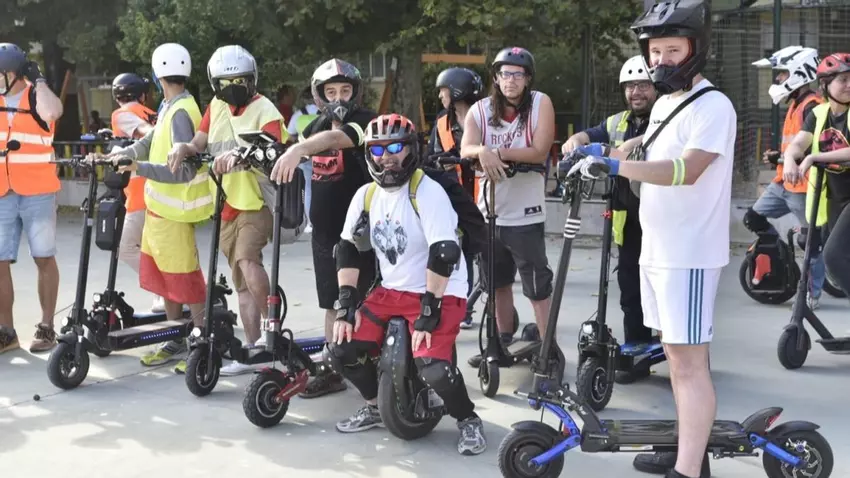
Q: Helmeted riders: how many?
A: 12